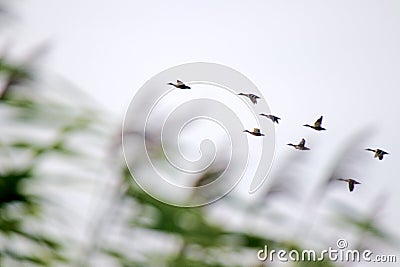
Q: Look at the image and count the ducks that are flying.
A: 8